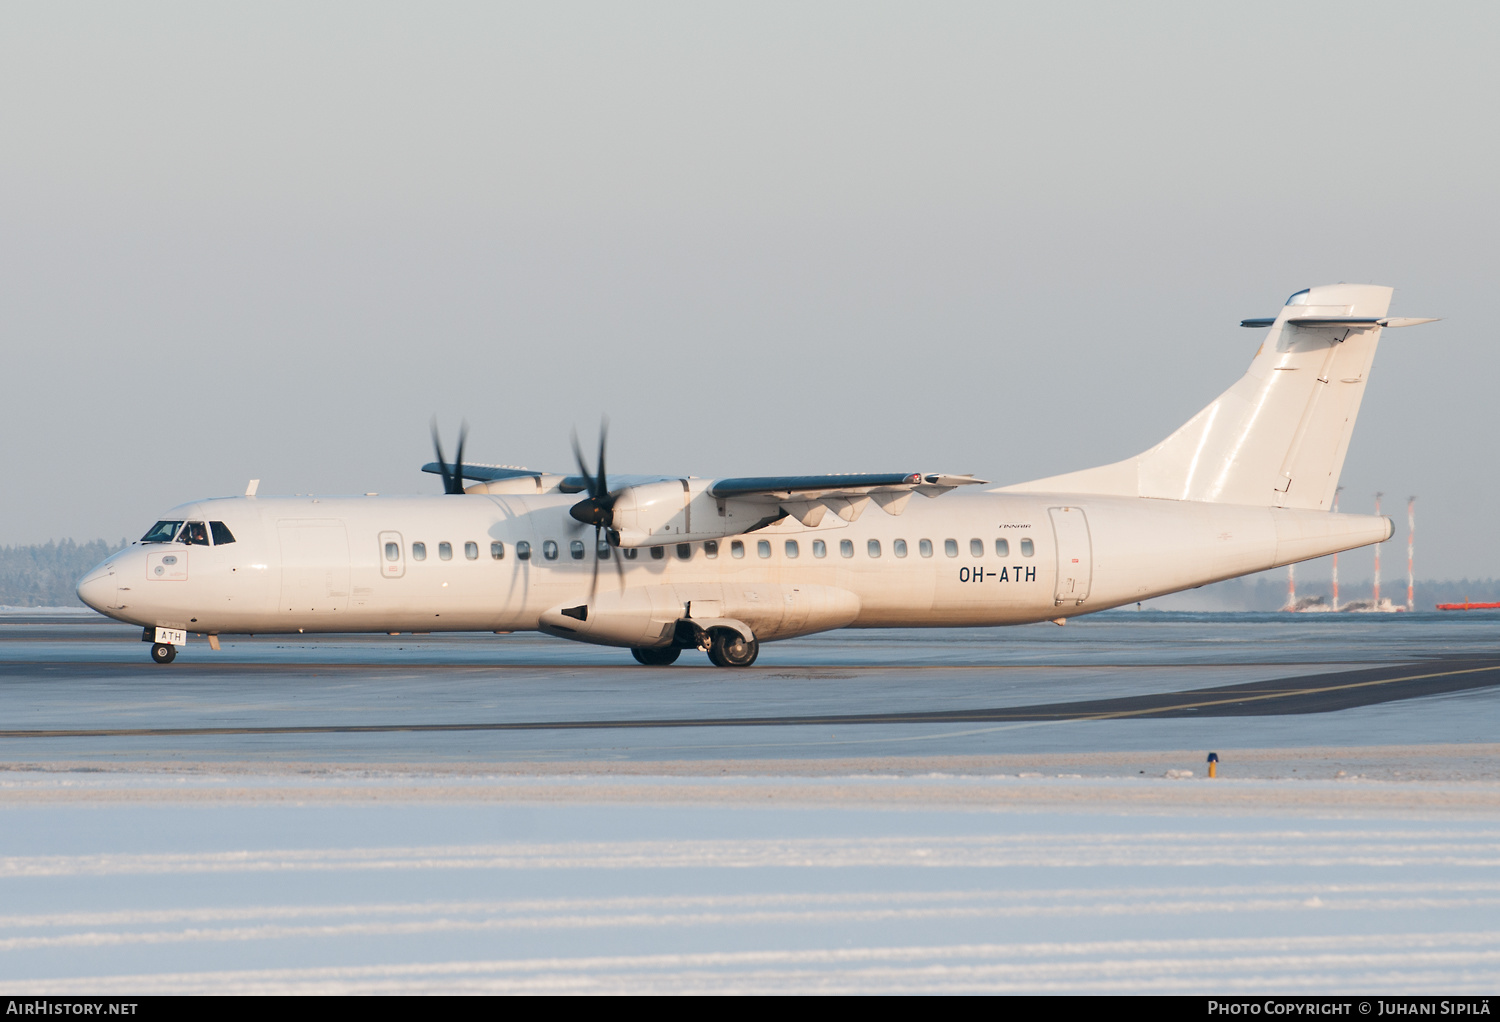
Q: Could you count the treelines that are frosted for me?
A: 1